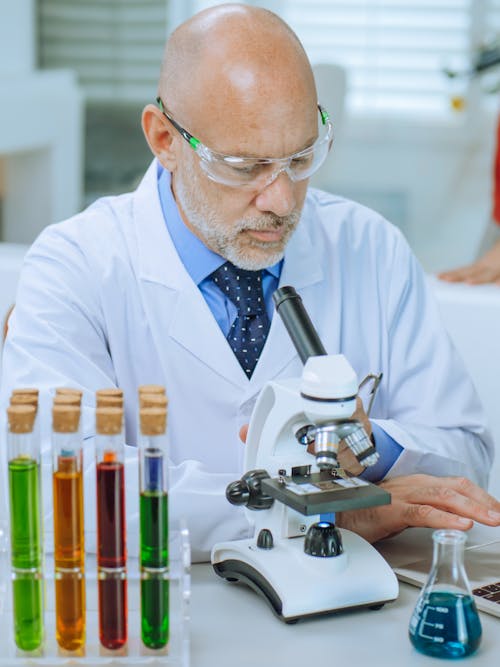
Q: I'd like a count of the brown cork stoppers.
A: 12